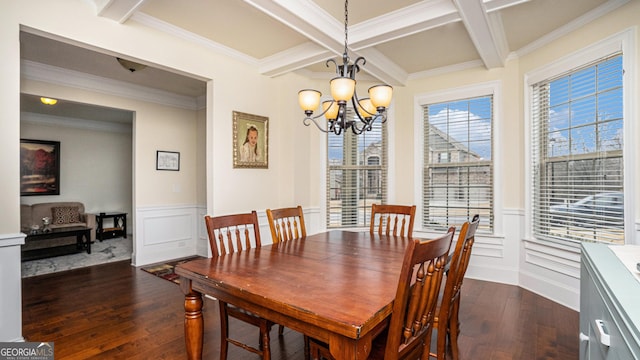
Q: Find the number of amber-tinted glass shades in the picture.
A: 5